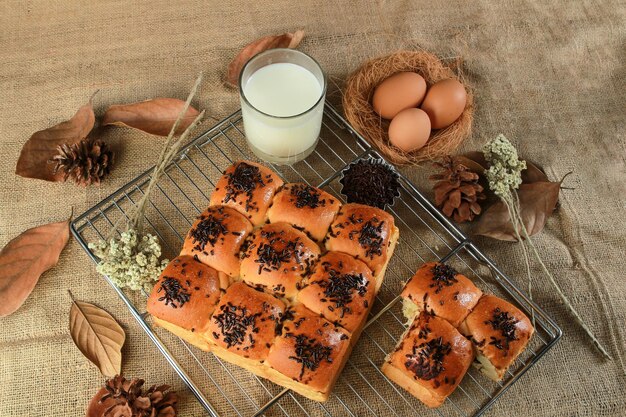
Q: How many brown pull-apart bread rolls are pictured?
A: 12